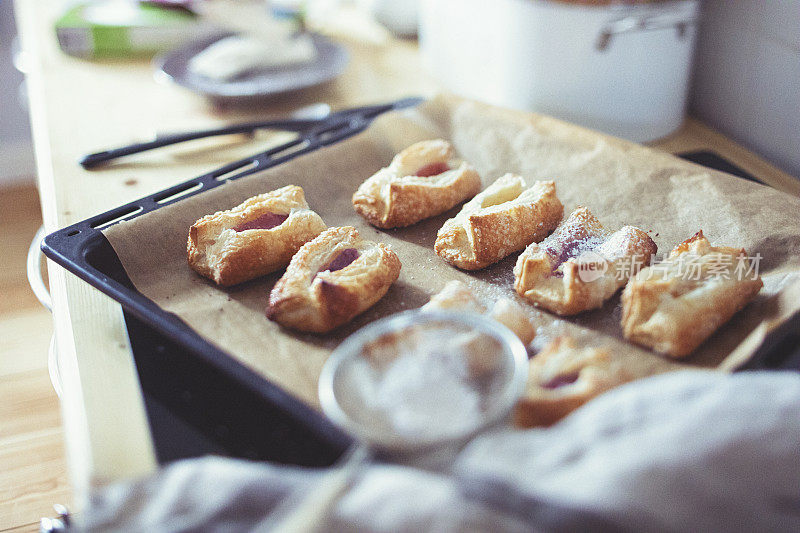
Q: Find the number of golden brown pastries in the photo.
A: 8